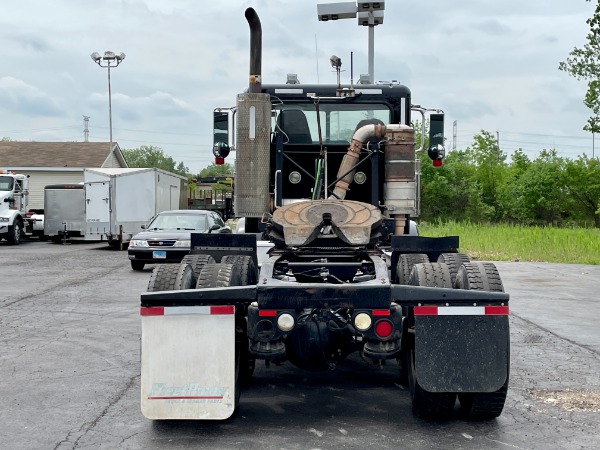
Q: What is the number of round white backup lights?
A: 2